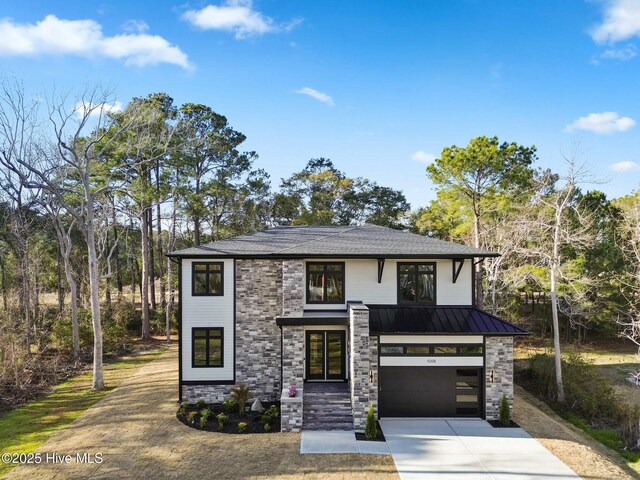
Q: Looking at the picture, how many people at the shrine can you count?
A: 0